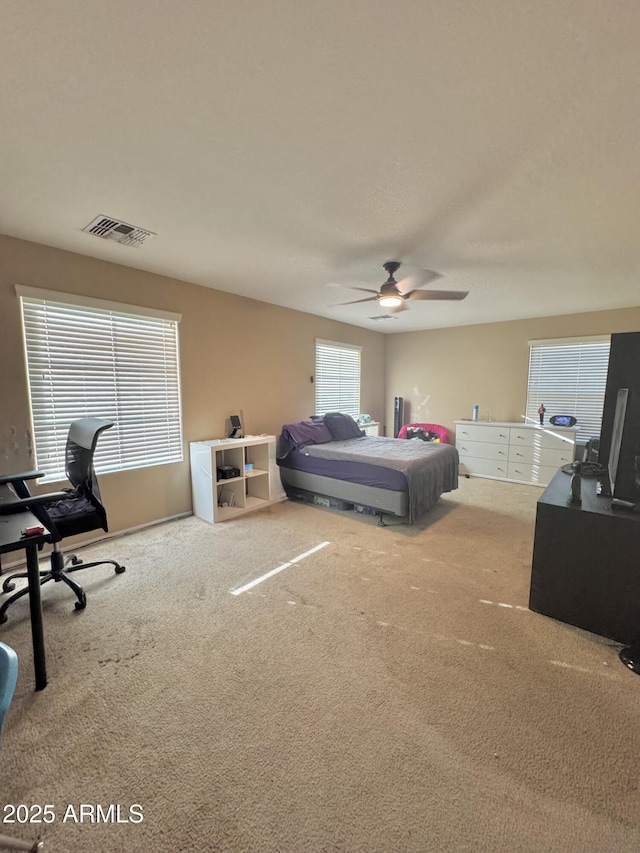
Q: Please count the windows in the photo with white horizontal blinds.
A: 3